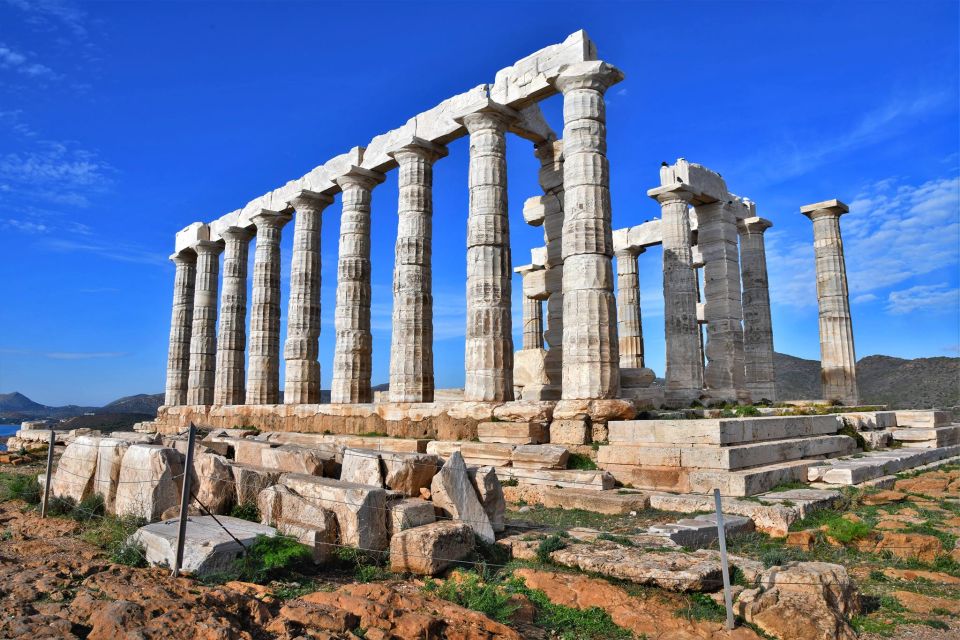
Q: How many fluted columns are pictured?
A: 14